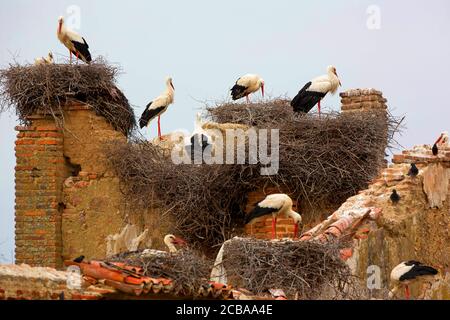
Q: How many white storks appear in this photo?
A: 10